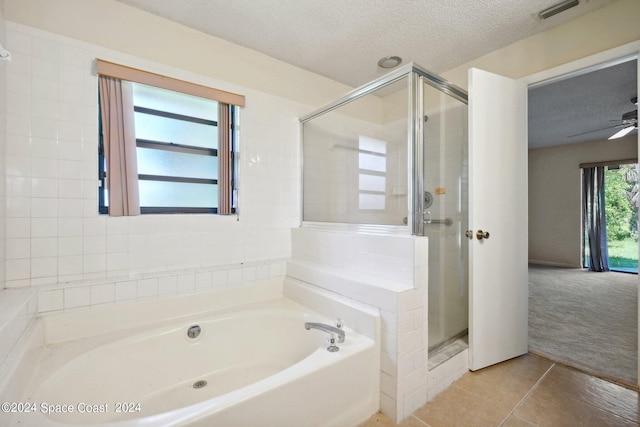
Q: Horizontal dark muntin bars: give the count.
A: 3